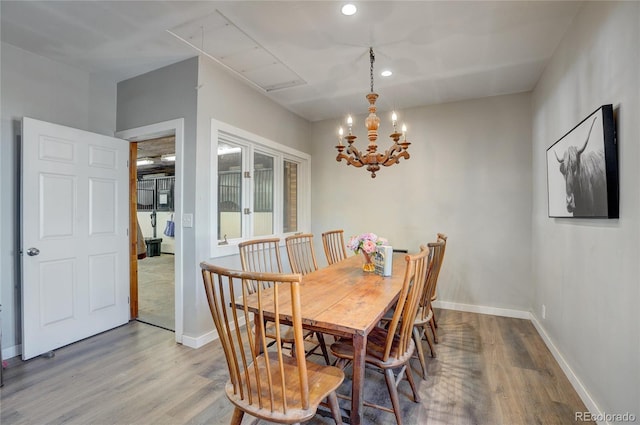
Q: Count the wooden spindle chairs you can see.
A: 7